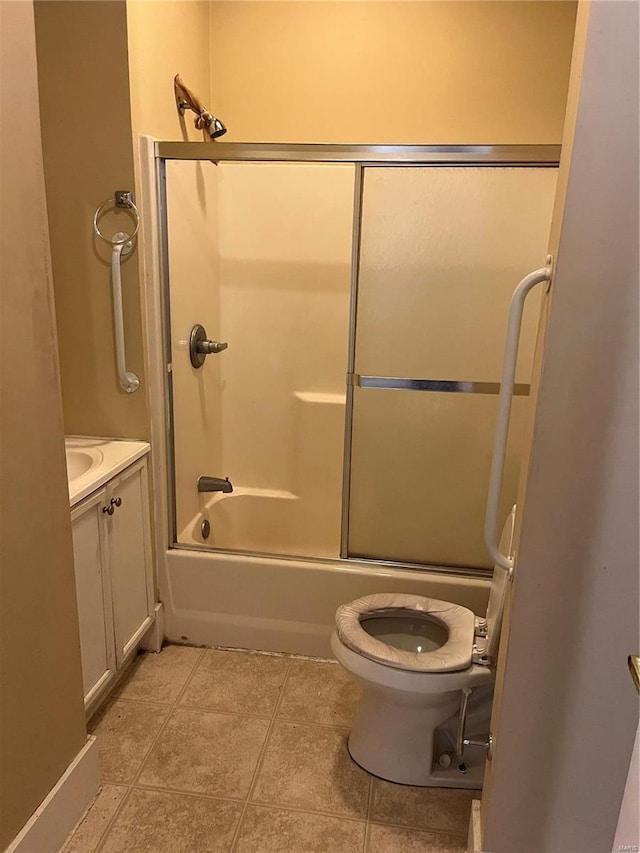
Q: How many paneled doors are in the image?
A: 2